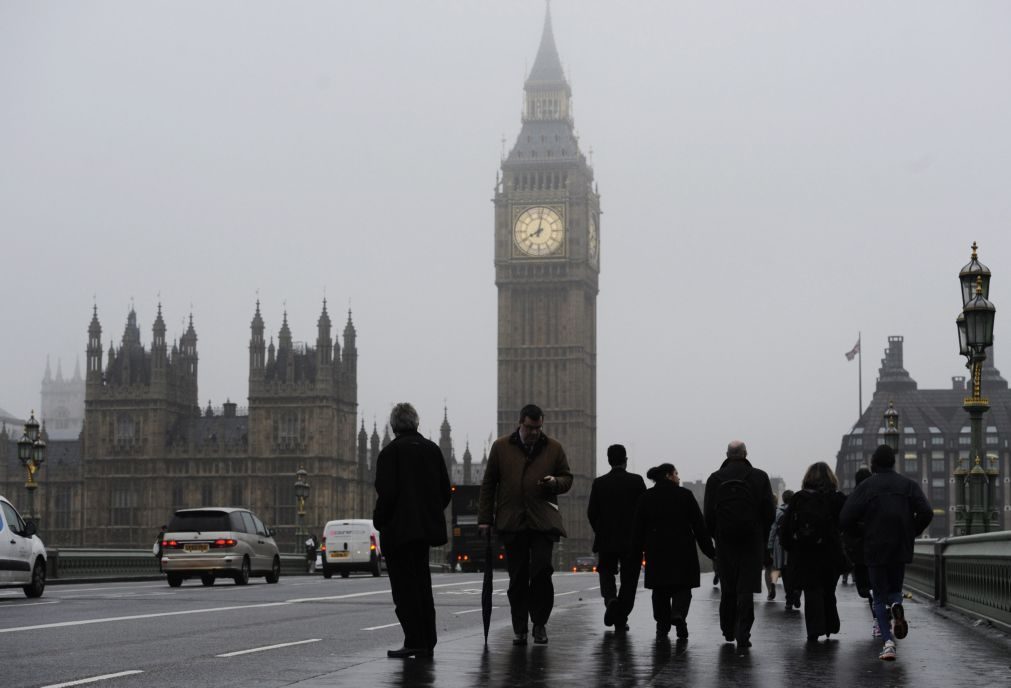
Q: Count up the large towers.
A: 1